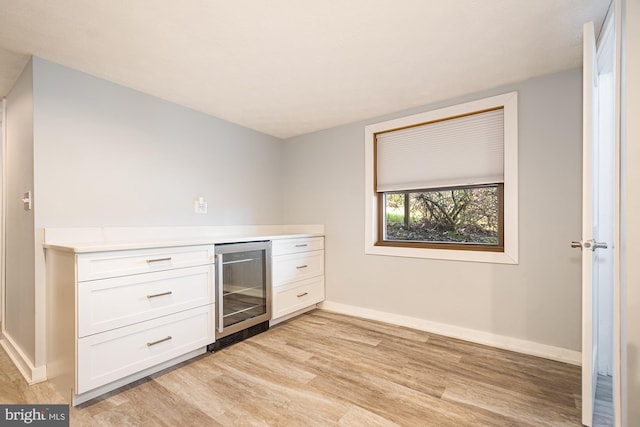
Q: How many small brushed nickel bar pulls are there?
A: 6